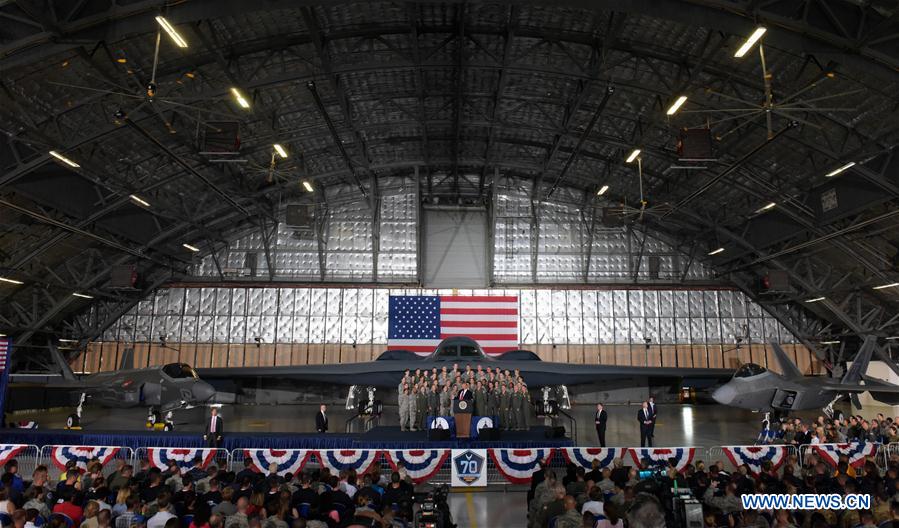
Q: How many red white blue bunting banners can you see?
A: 11